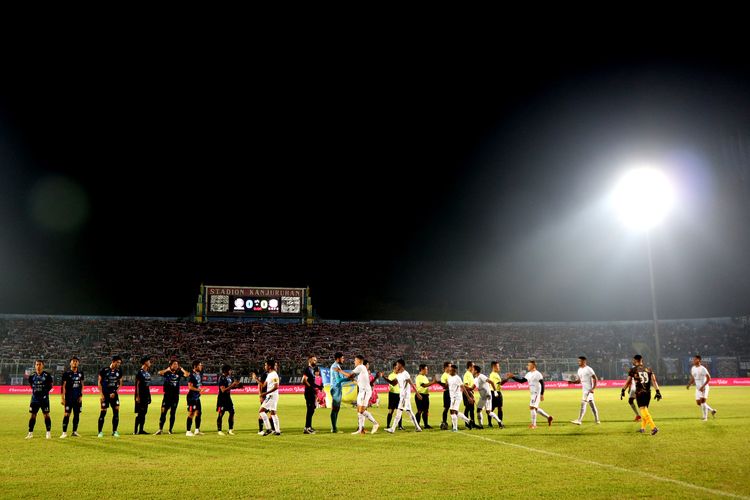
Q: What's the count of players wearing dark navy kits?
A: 9